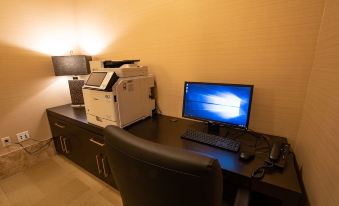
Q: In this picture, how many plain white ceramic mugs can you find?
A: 0